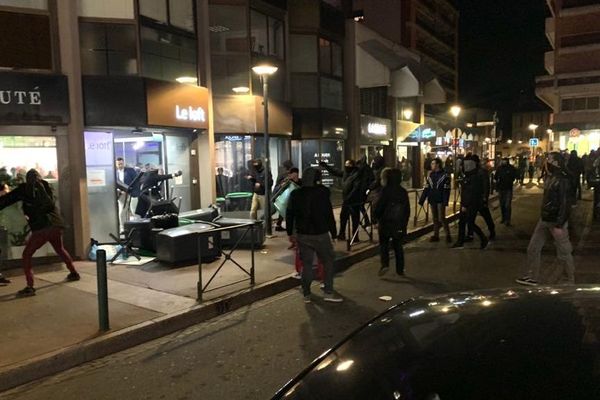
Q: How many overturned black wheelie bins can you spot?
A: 4